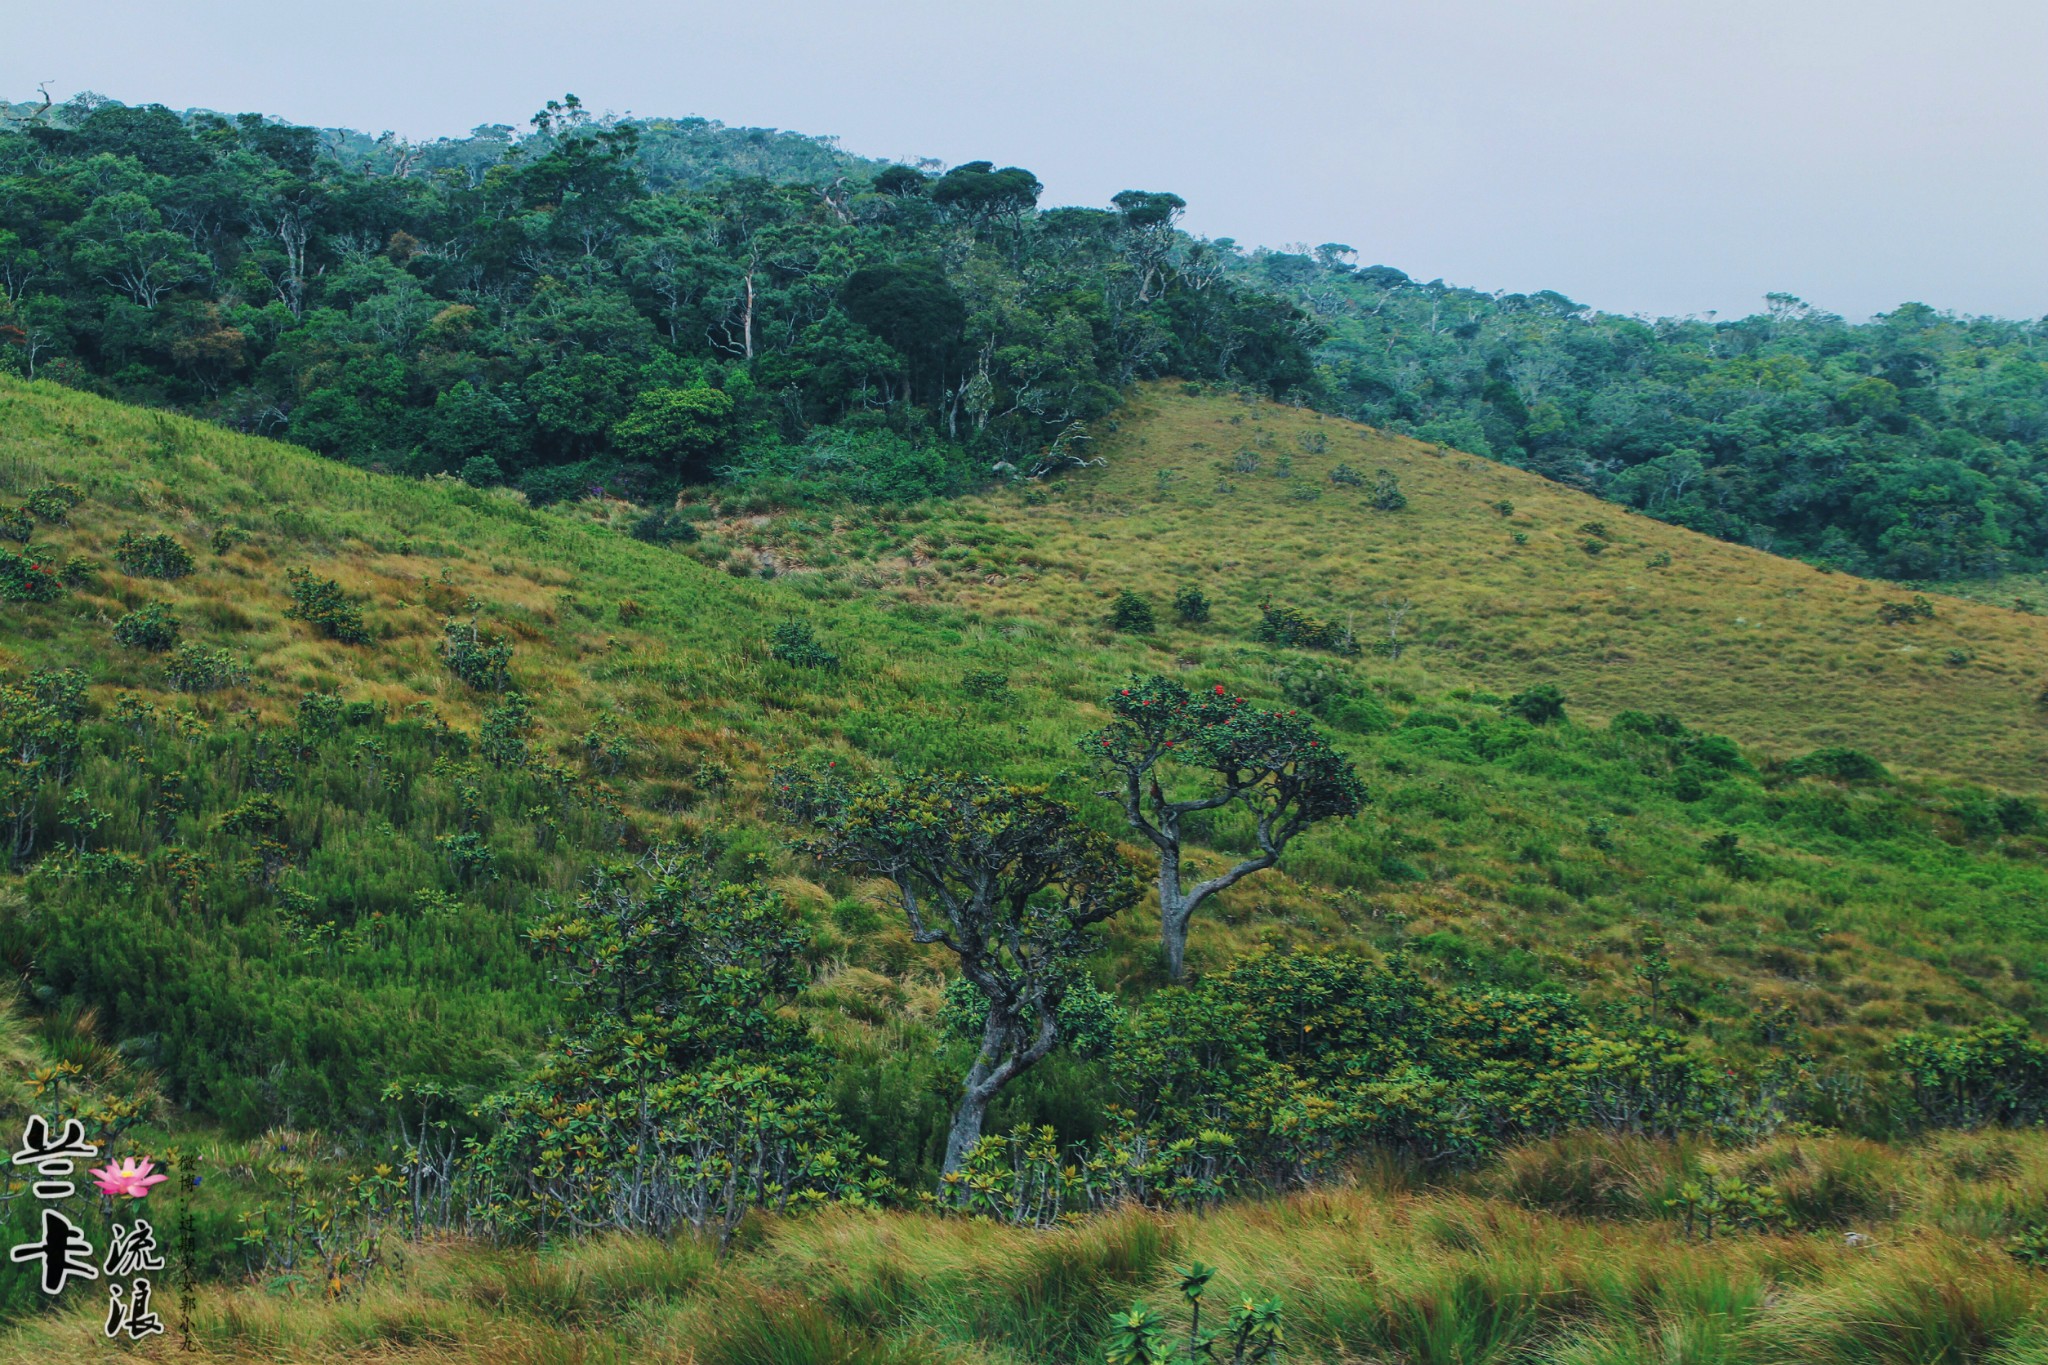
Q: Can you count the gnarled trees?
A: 2